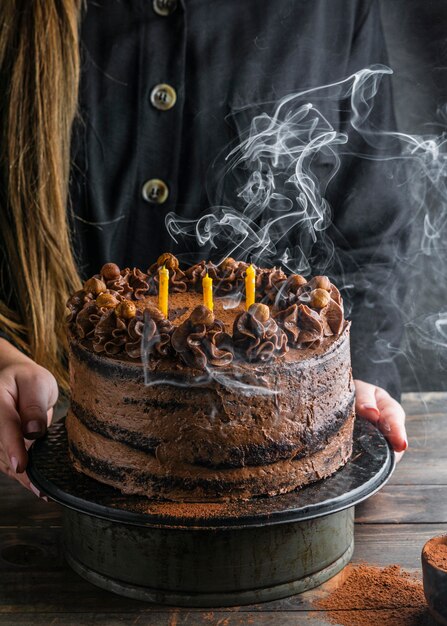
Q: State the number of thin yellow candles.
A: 3